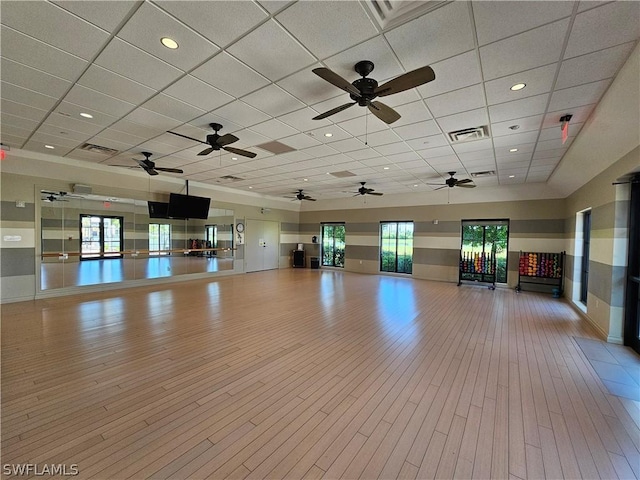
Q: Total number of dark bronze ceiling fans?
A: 6